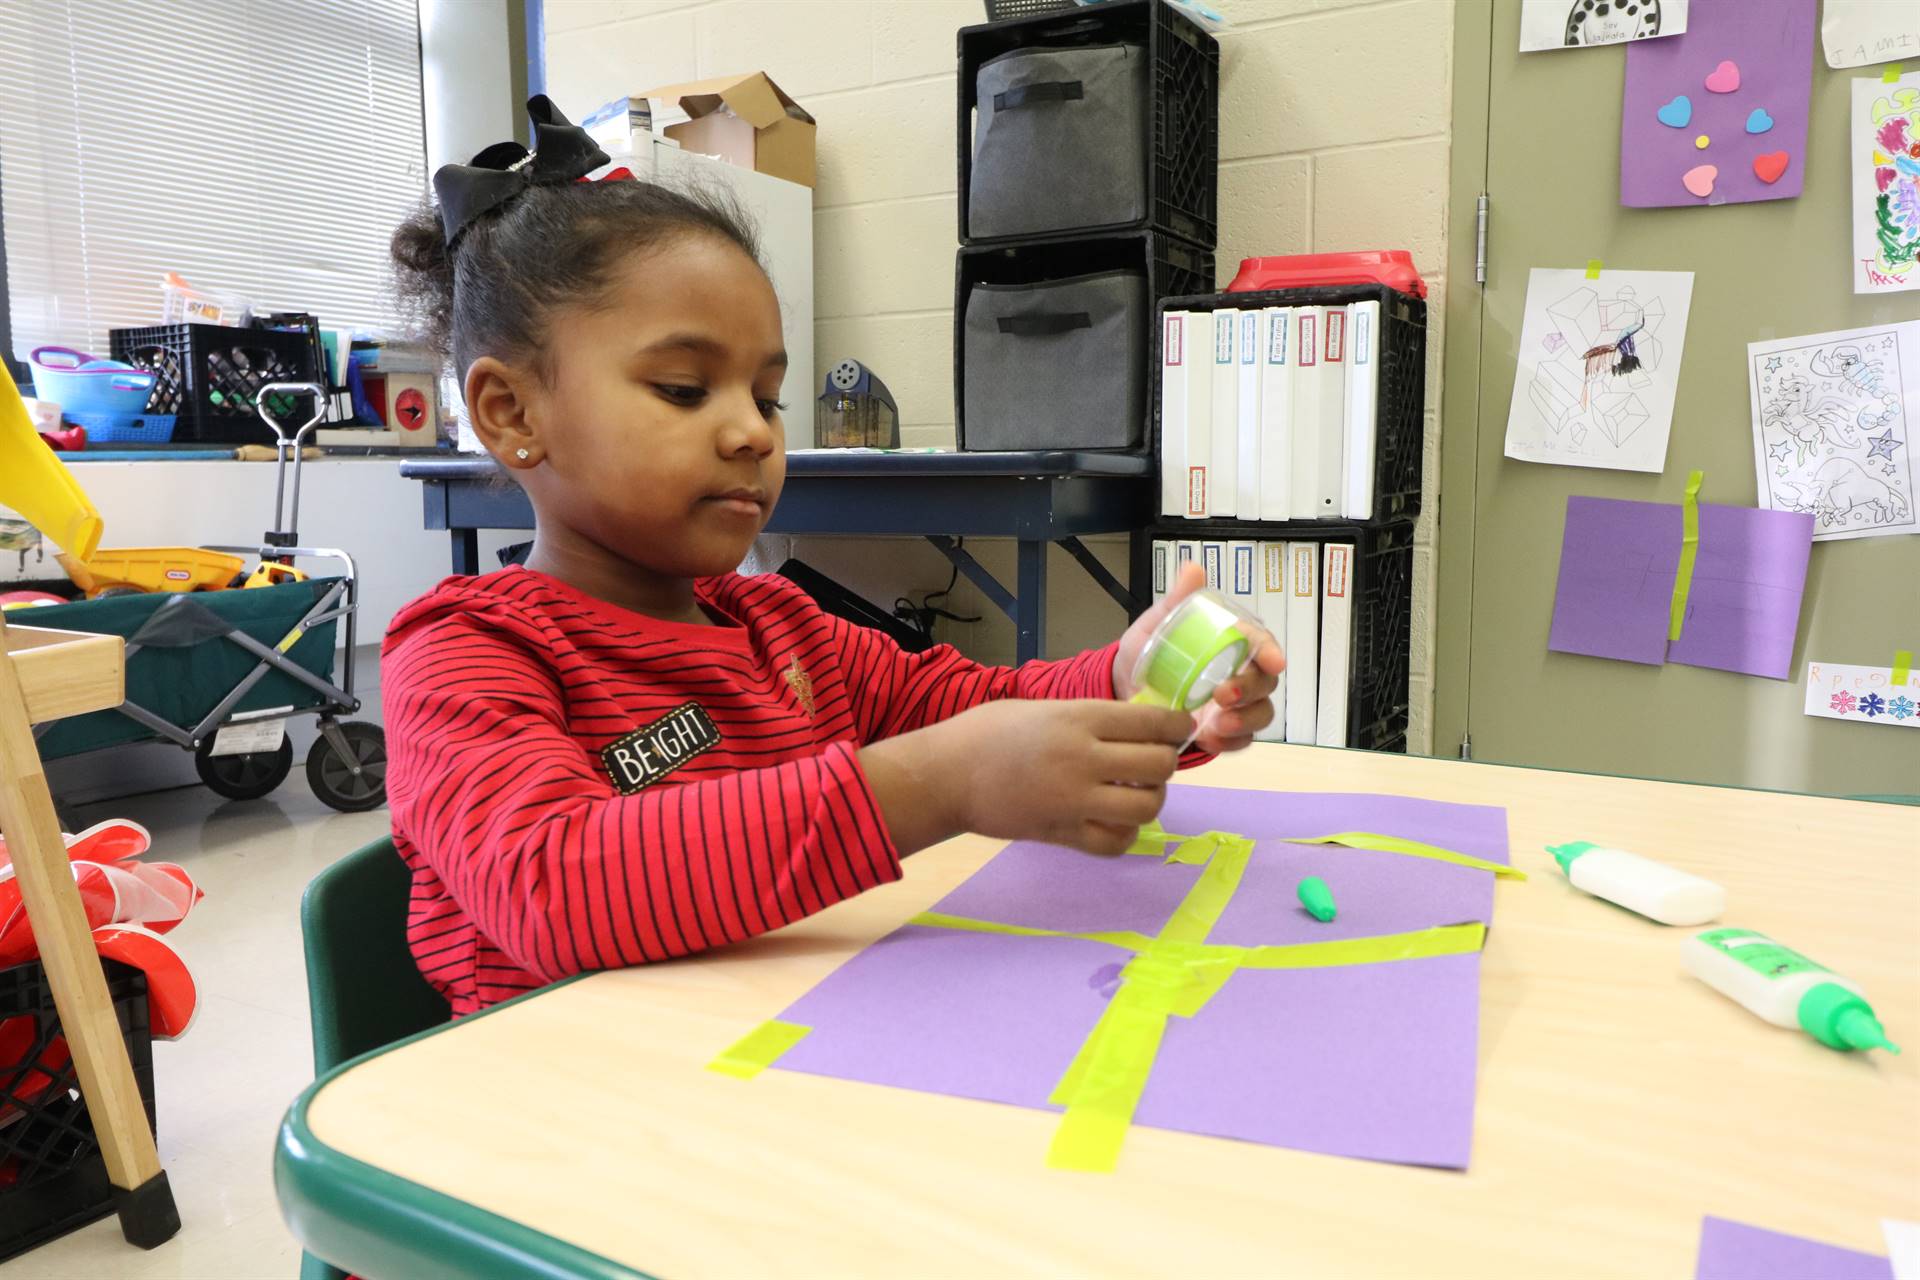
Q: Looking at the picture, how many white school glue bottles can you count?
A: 2